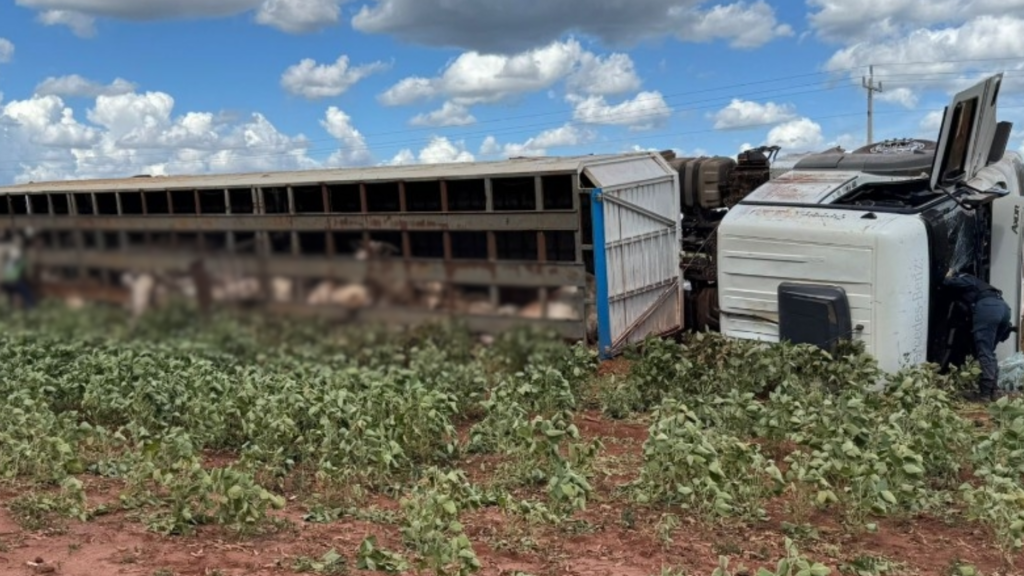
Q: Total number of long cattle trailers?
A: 1